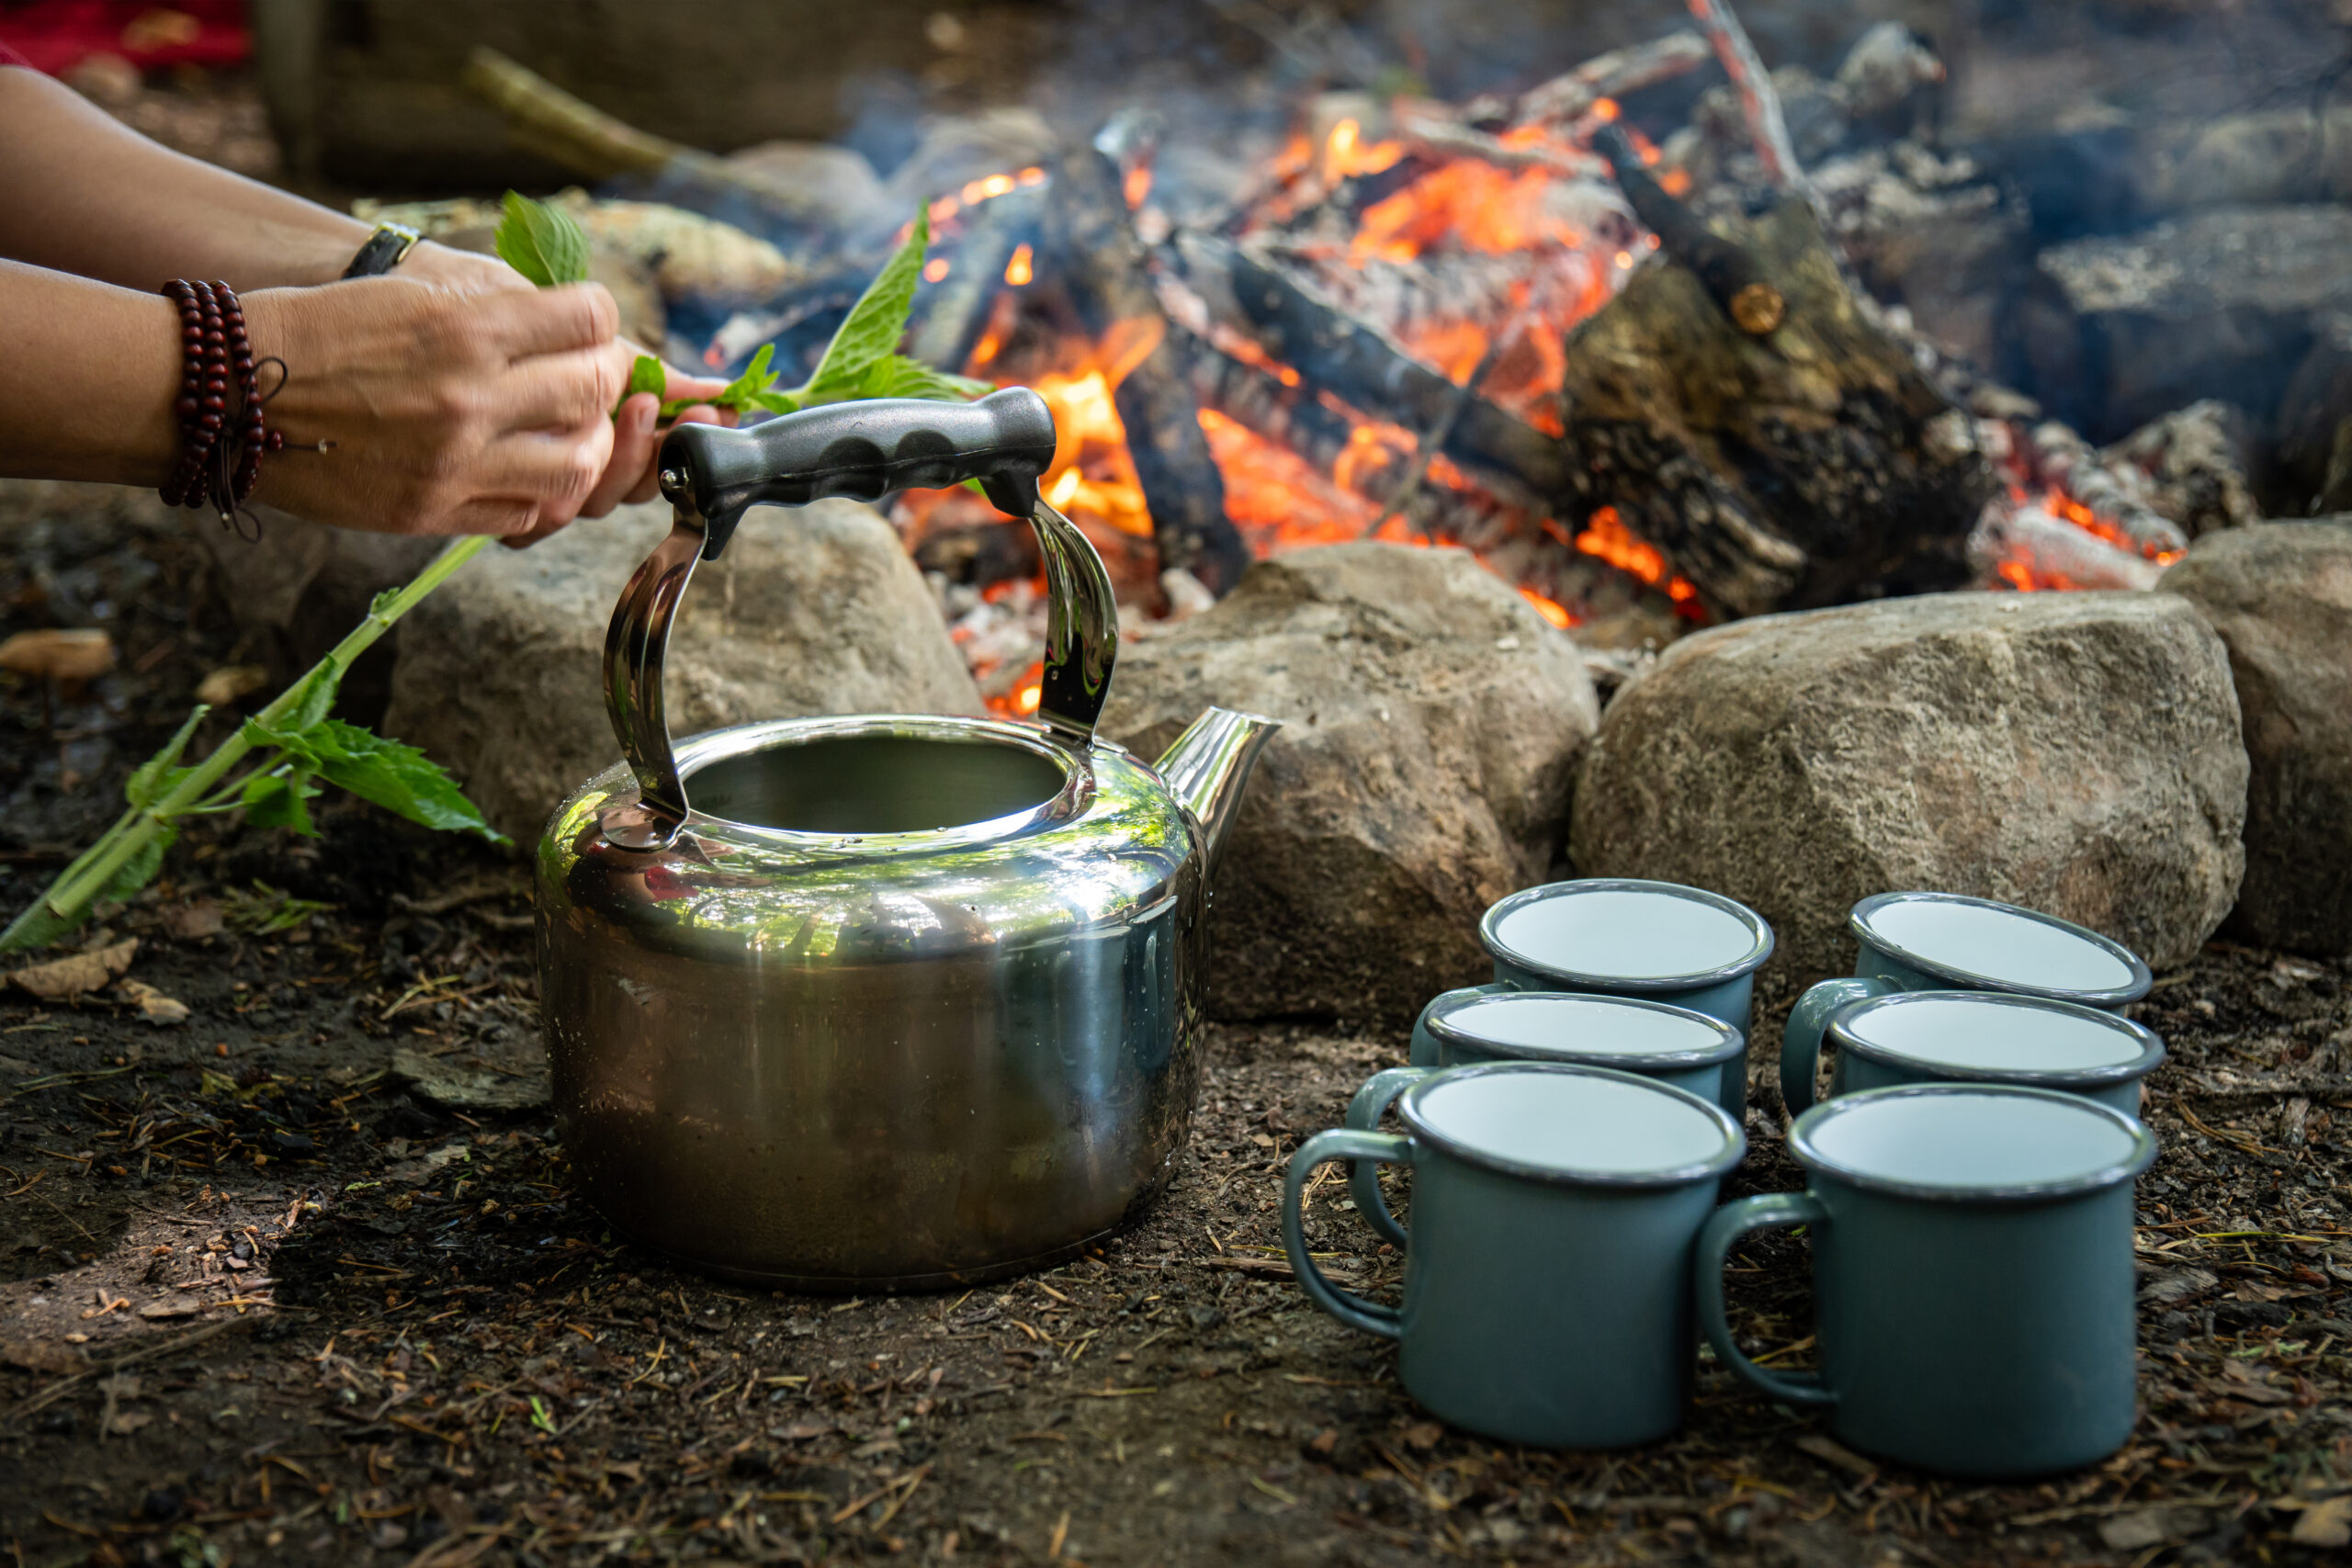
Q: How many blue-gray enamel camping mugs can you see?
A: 6